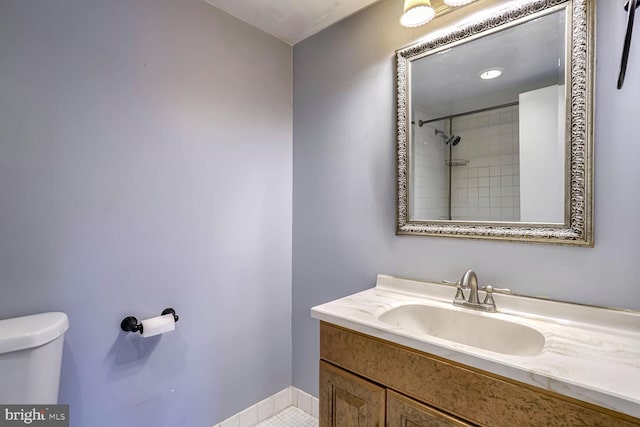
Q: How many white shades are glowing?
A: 2